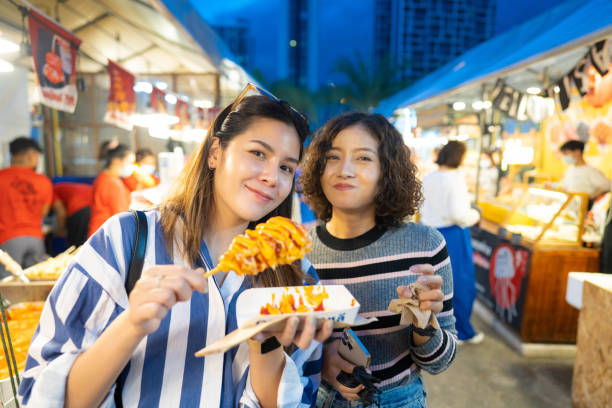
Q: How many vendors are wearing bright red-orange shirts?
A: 4